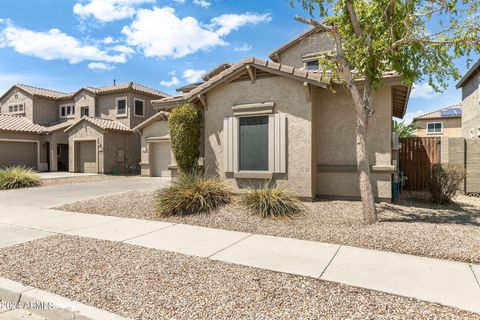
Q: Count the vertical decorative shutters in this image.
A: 2